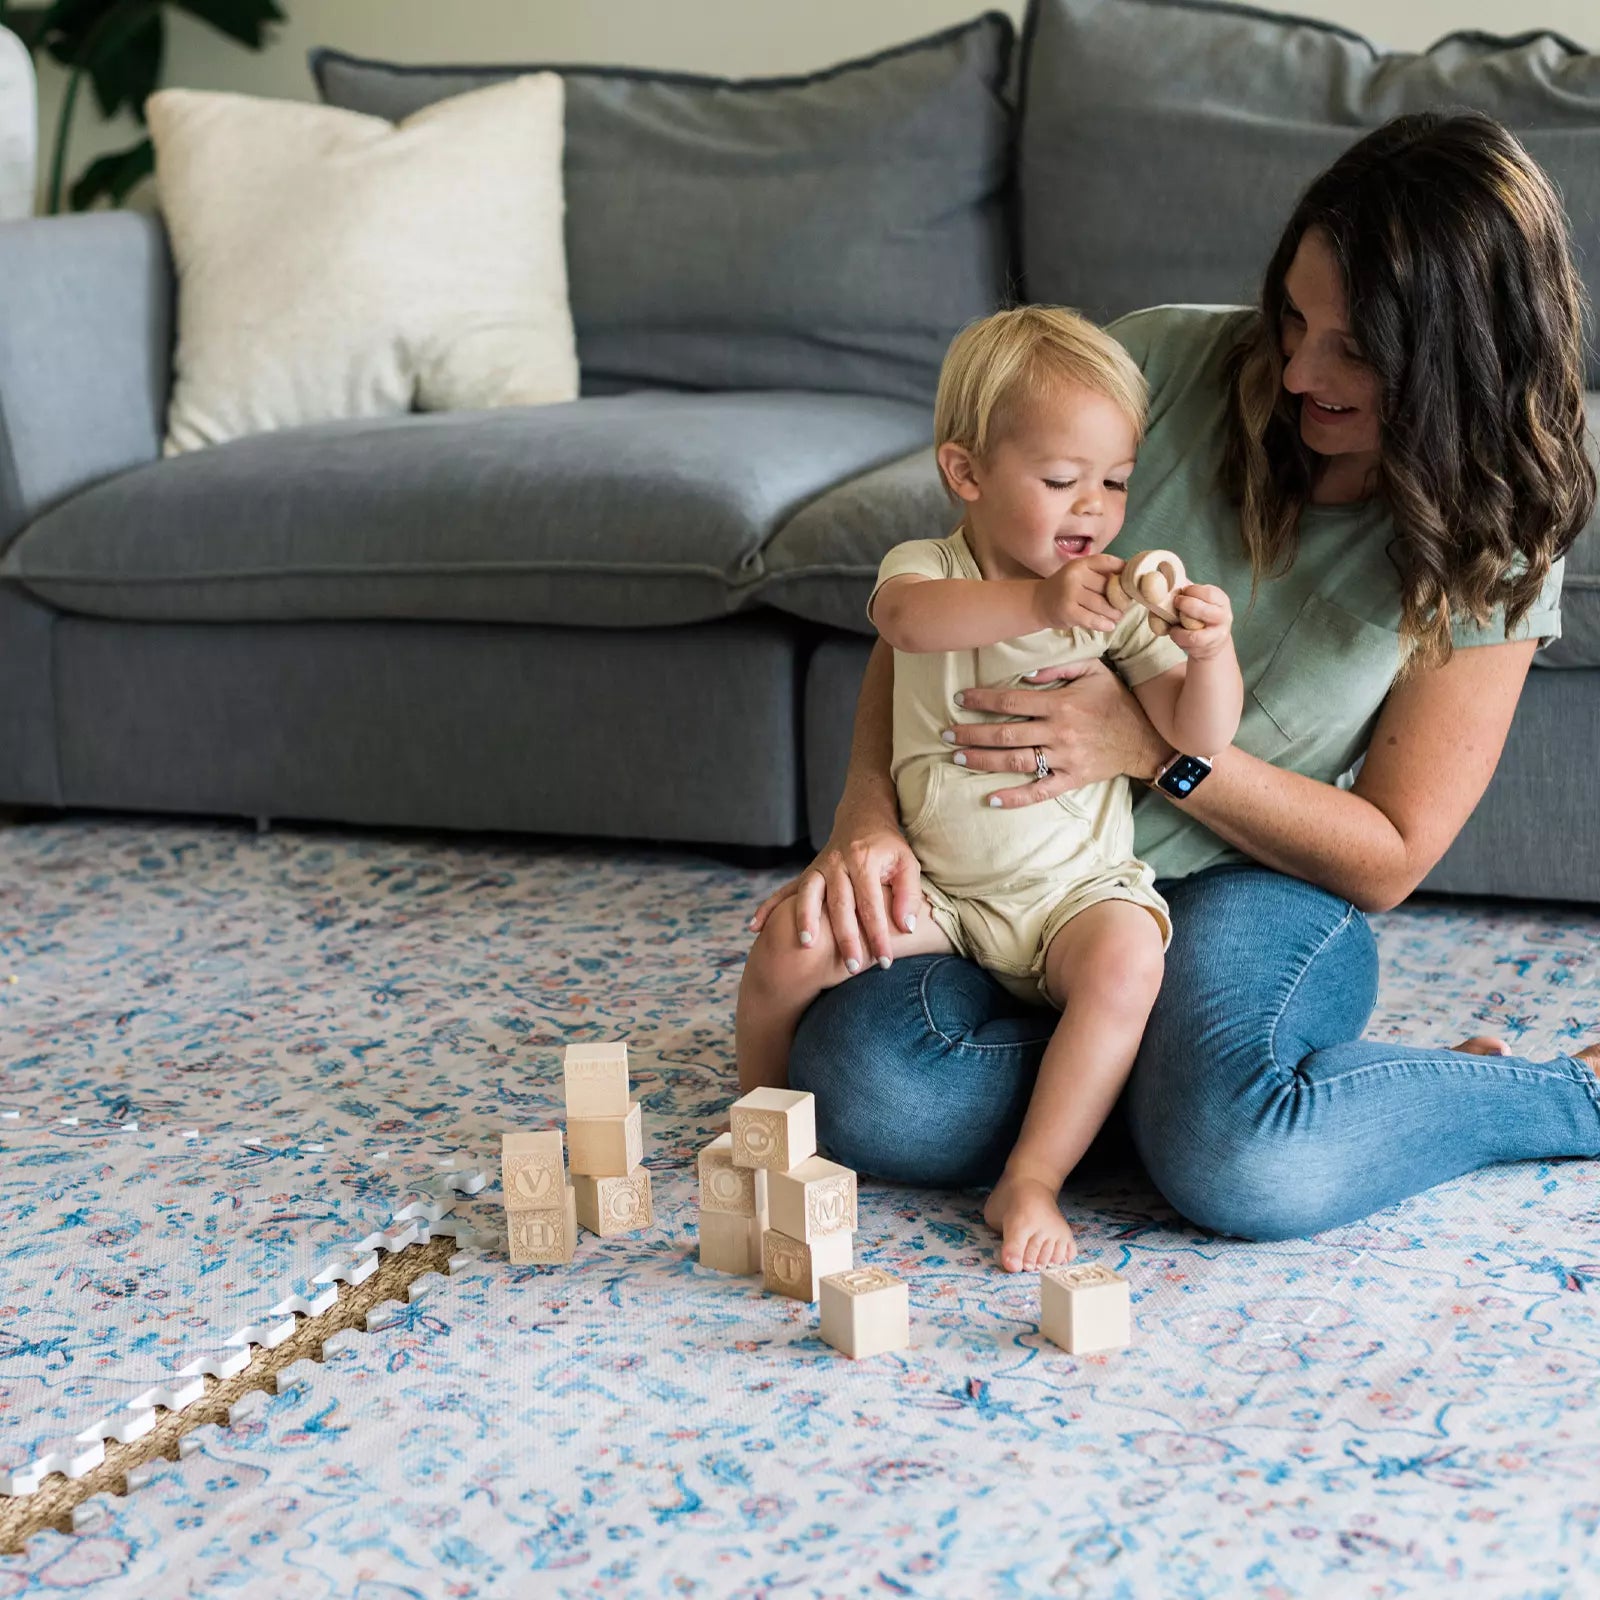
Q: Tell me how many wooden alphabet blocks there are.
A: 12